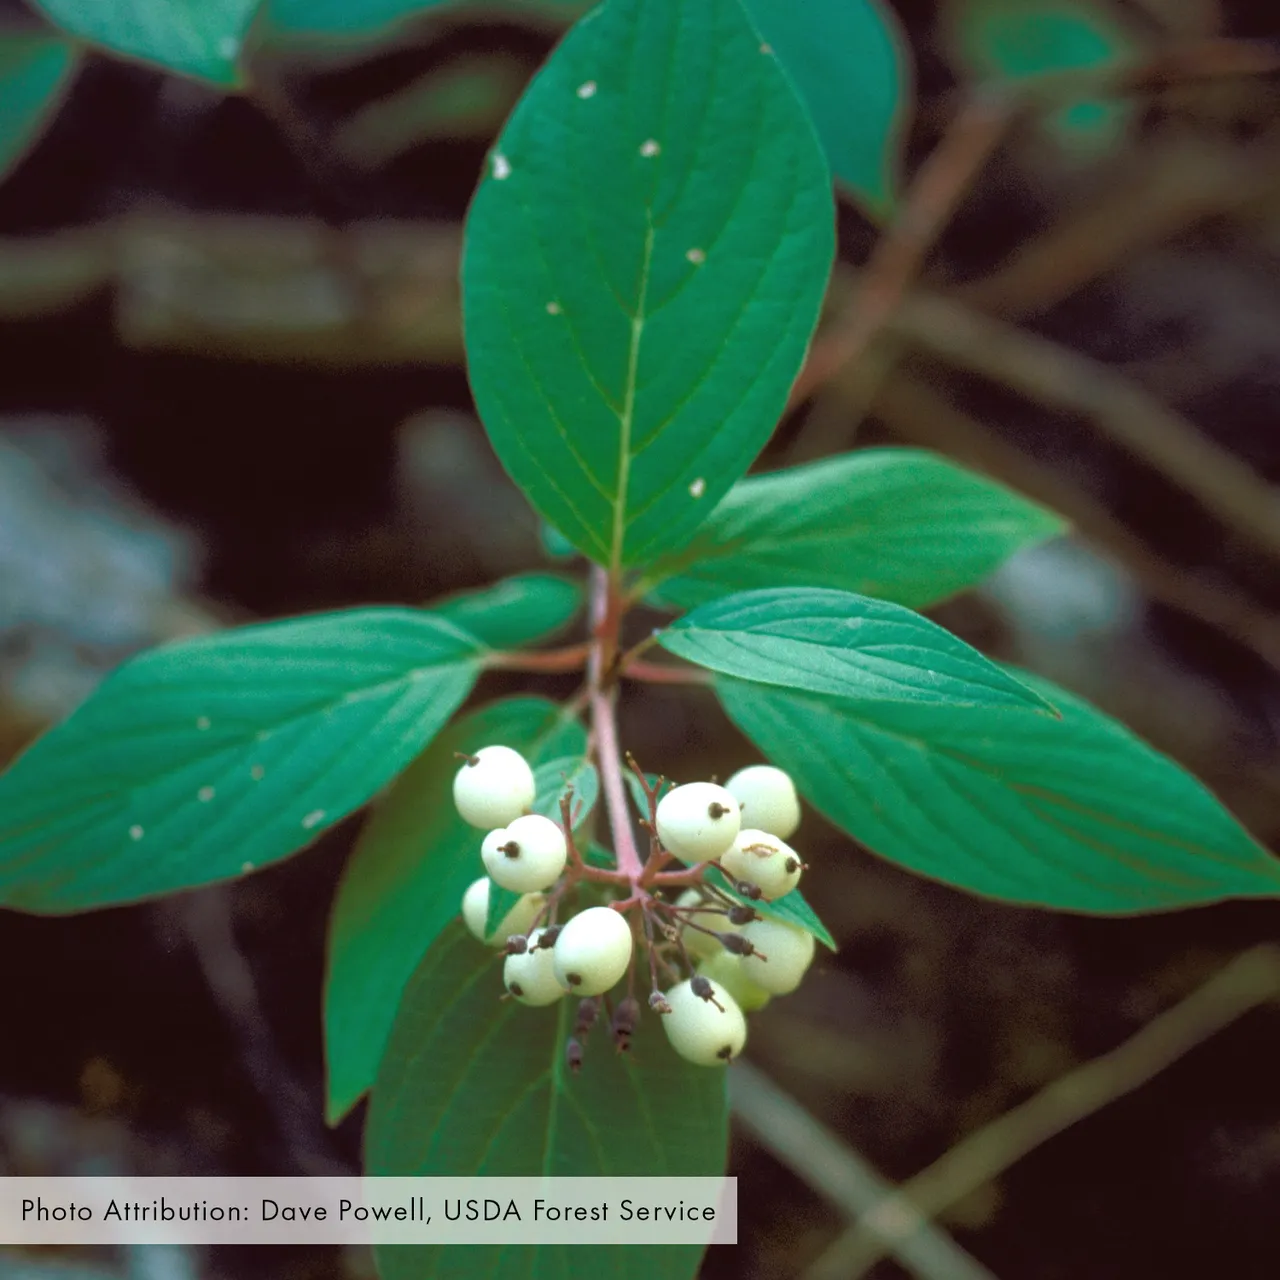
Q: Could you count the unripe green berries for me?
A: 1